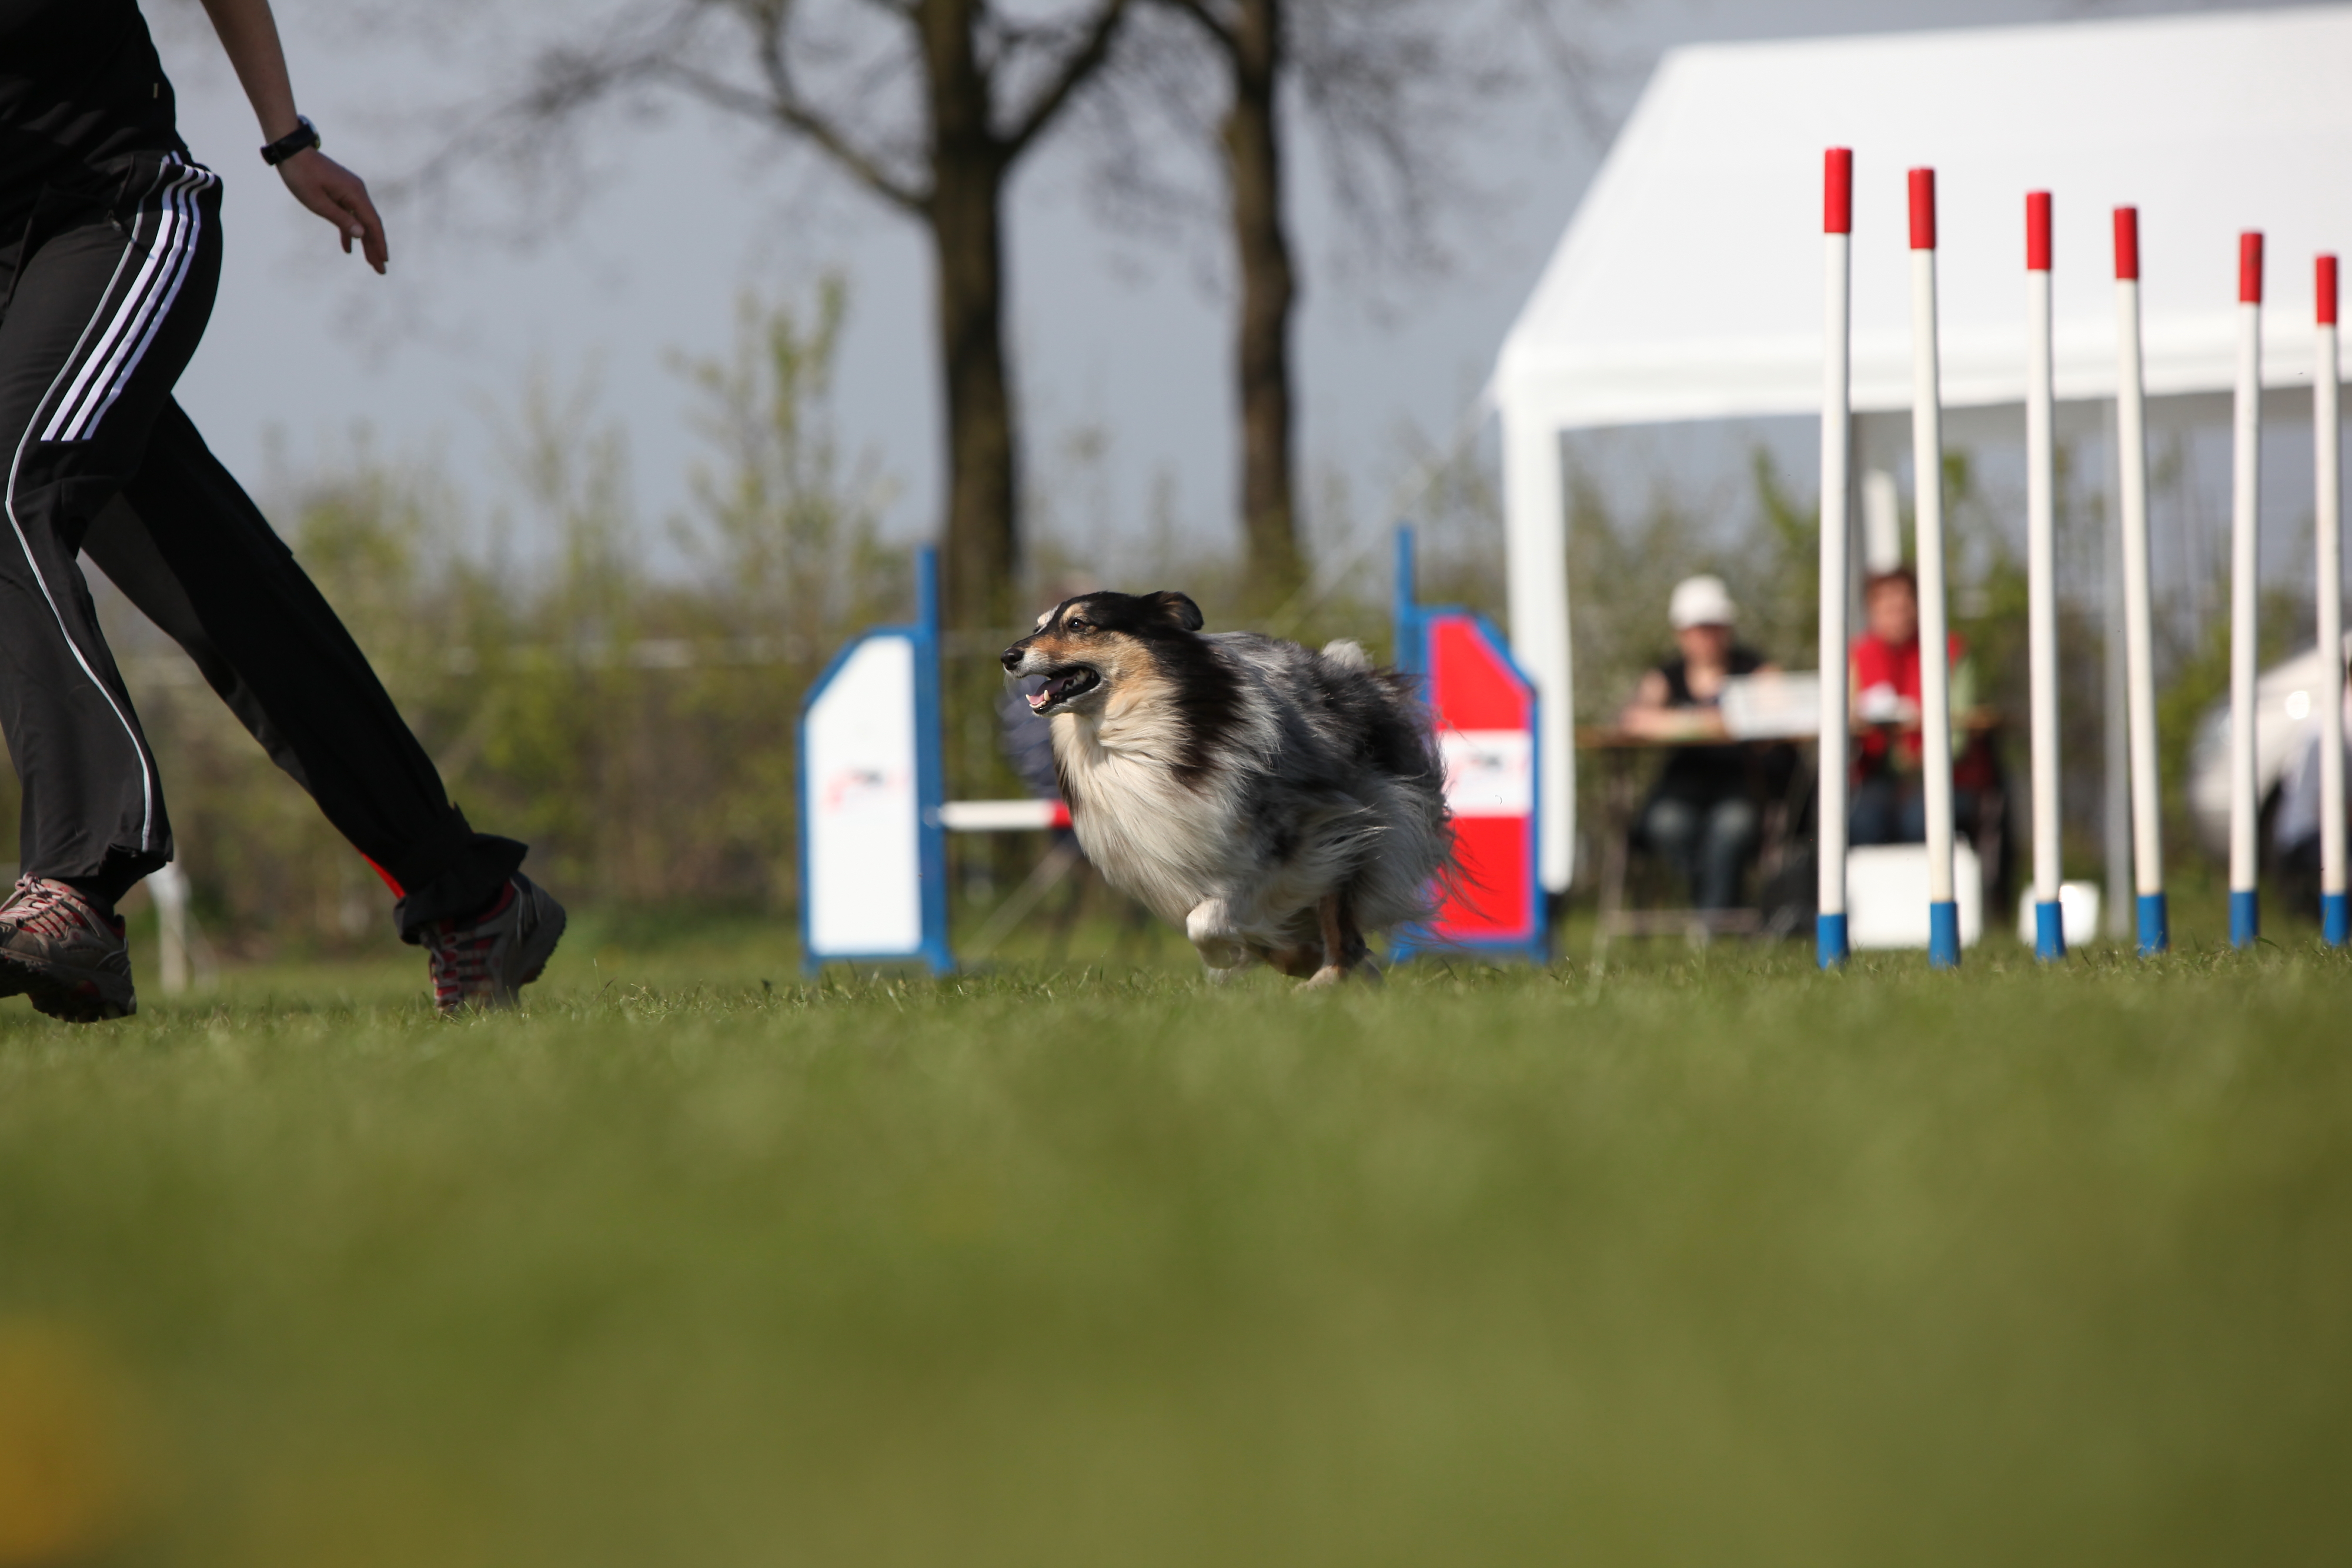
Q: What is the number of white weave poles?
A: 6